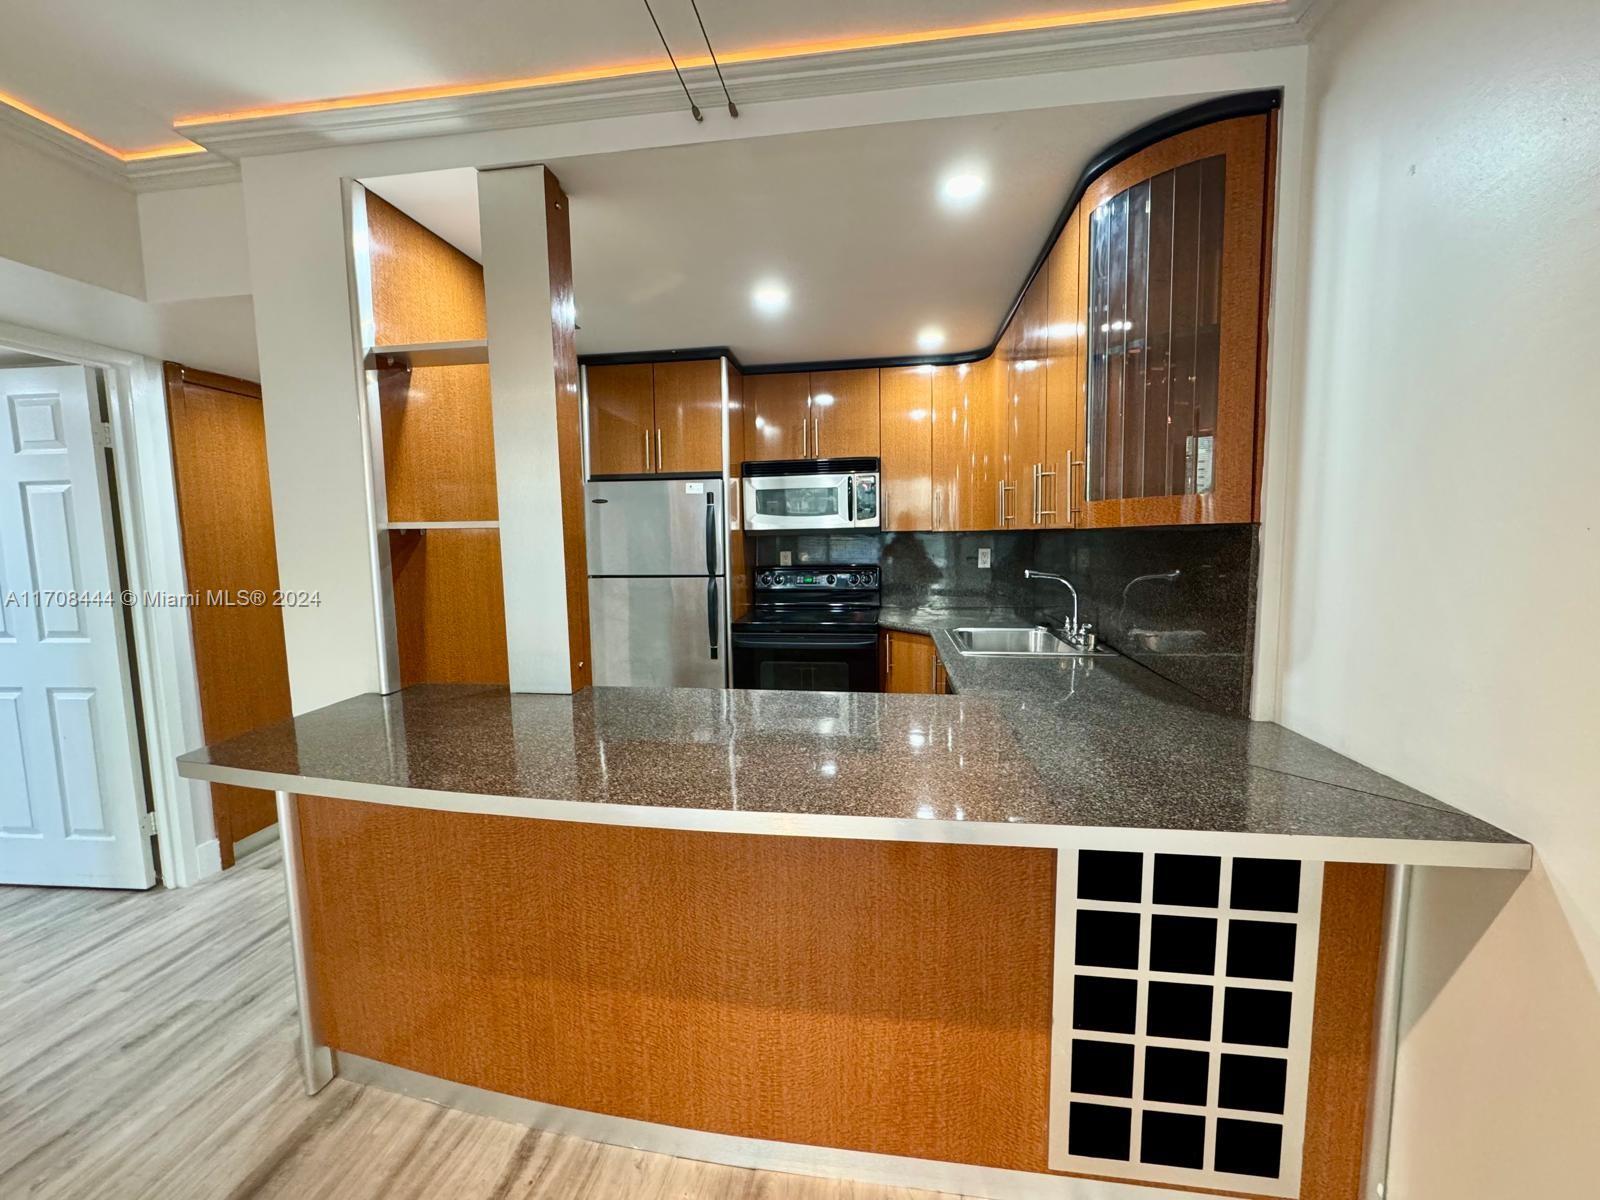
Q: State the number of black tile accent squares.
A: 15